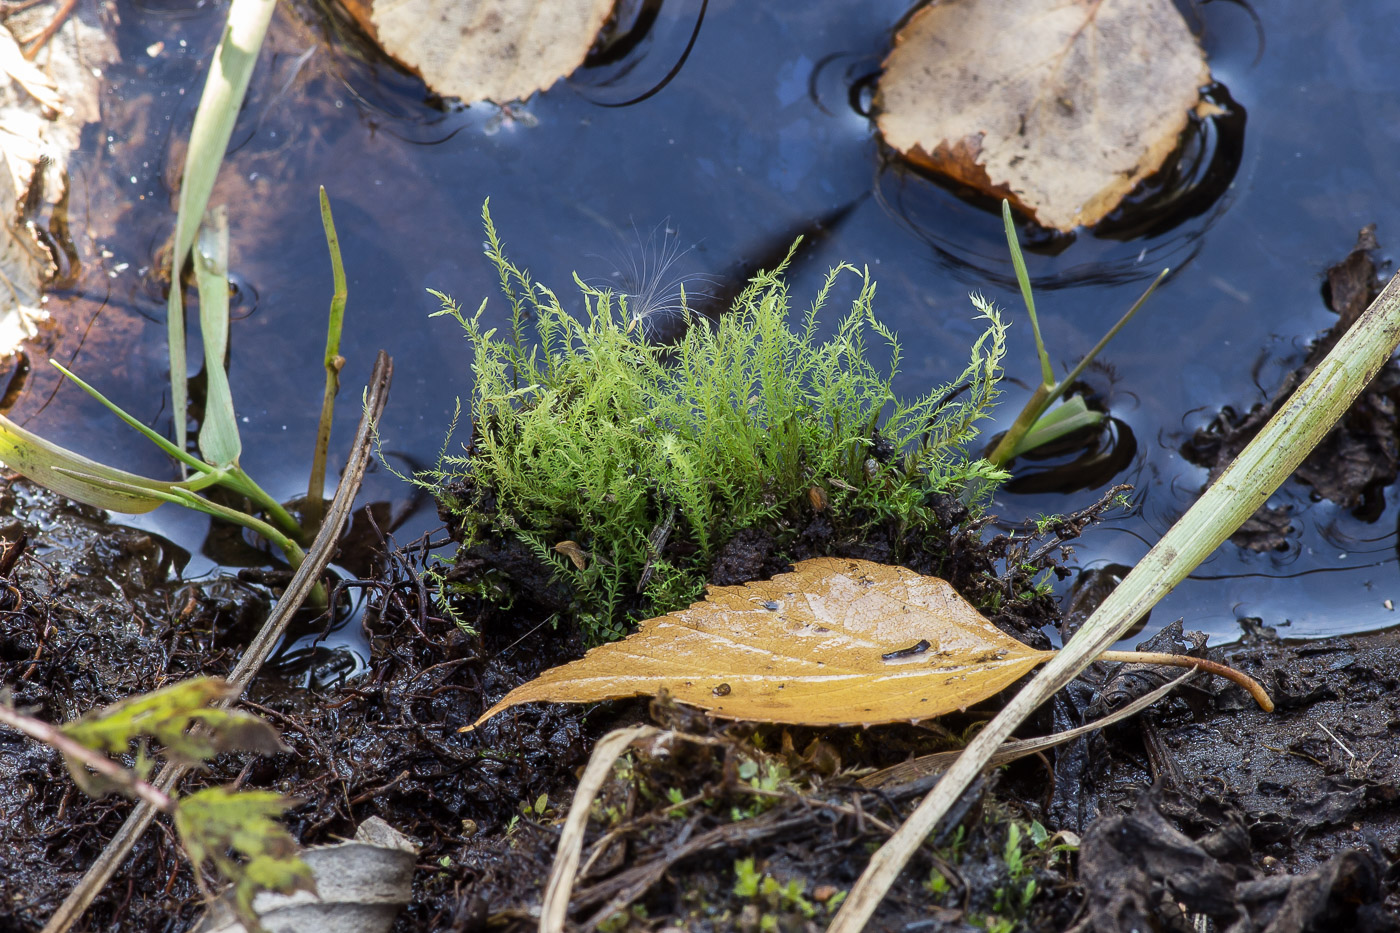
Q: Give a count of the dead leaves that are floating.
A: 2